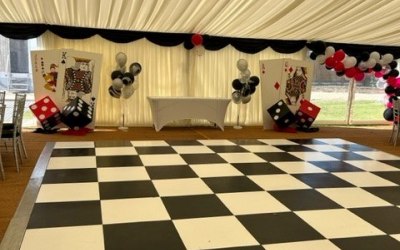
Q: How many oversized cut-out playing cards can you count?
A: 4